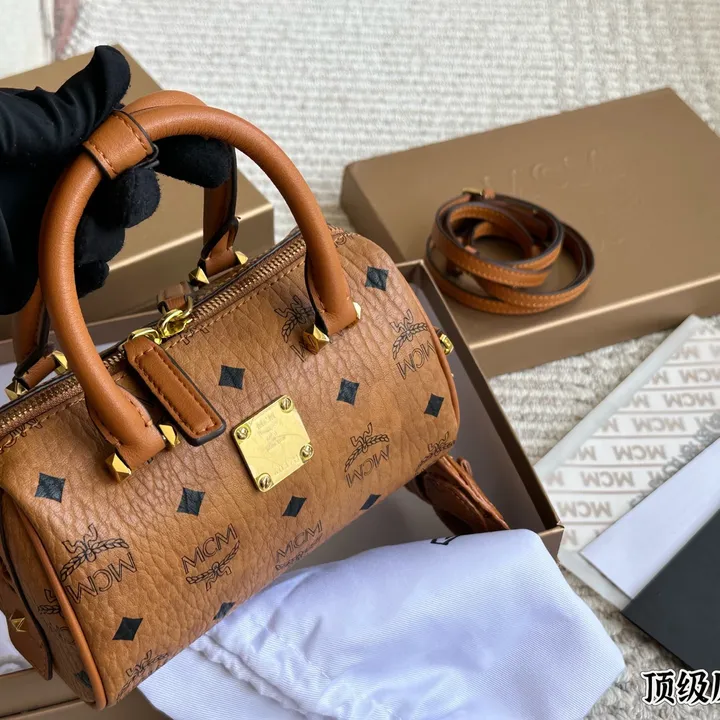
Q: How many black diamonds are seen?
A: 11